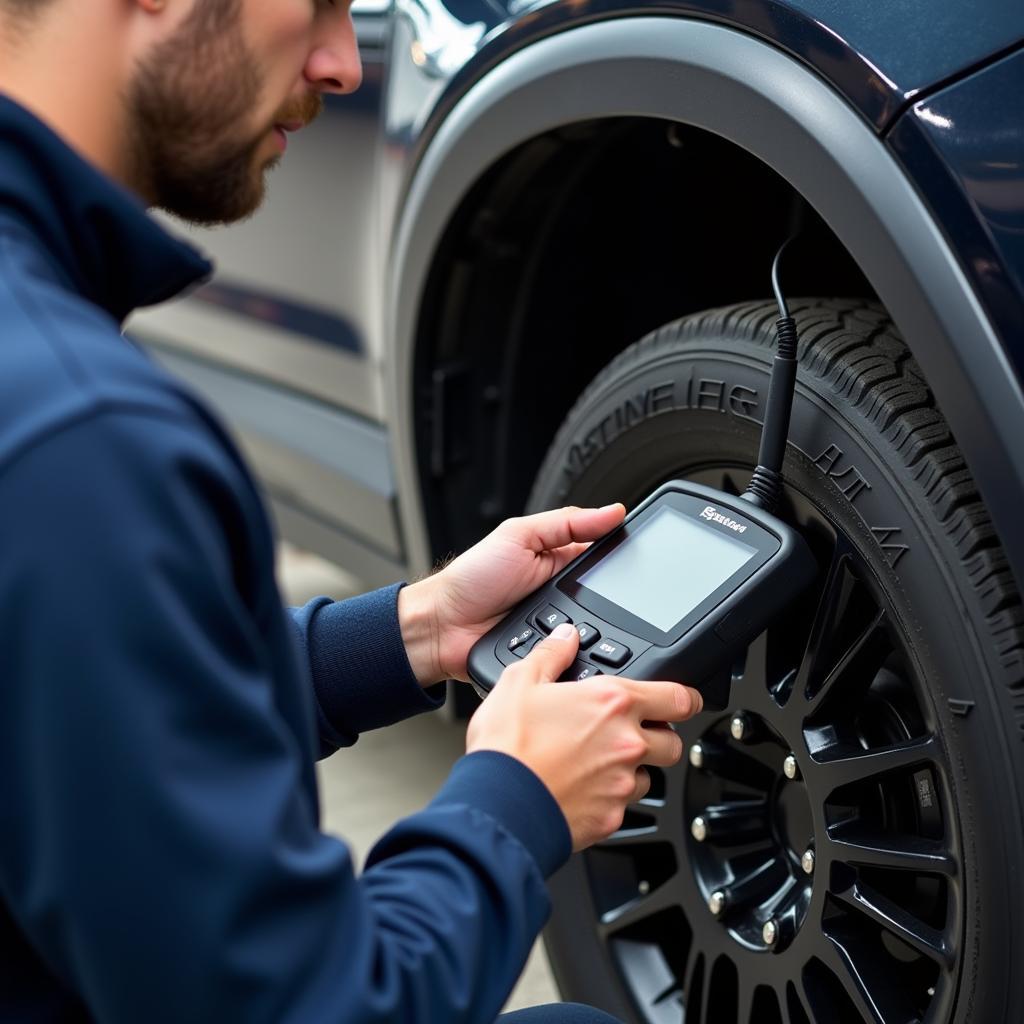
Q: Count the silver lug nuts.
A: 7